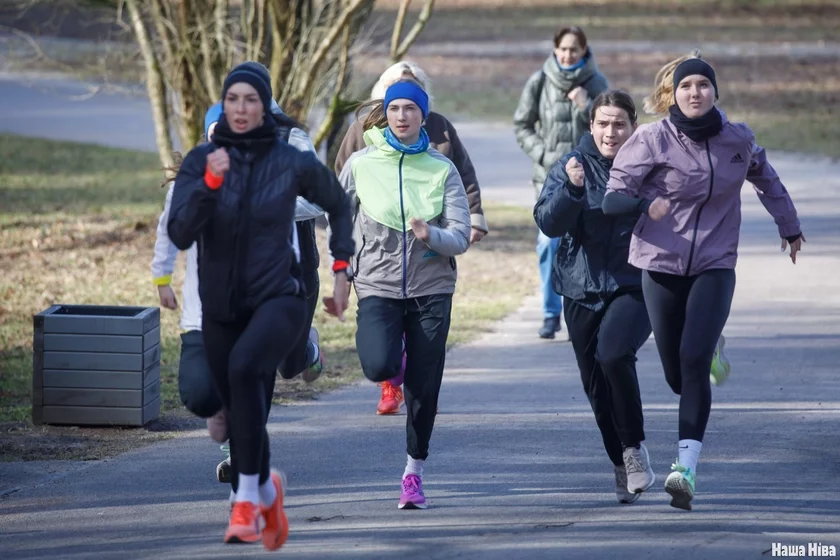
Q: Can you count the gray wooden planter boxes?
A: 1